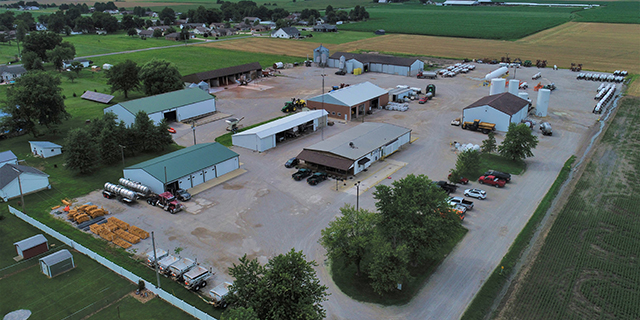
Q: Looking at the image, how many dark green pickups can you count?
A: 2